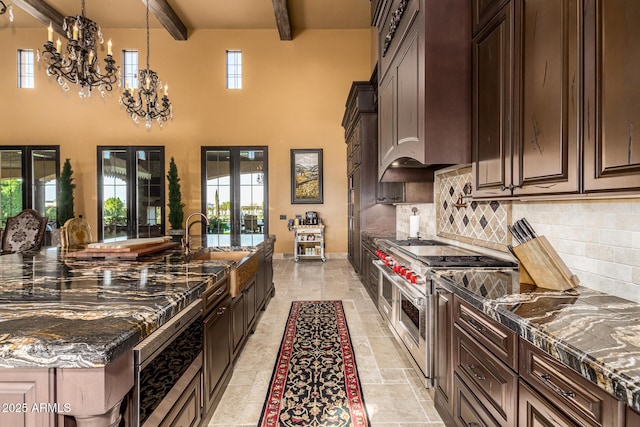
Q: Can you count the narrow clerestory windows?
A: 3